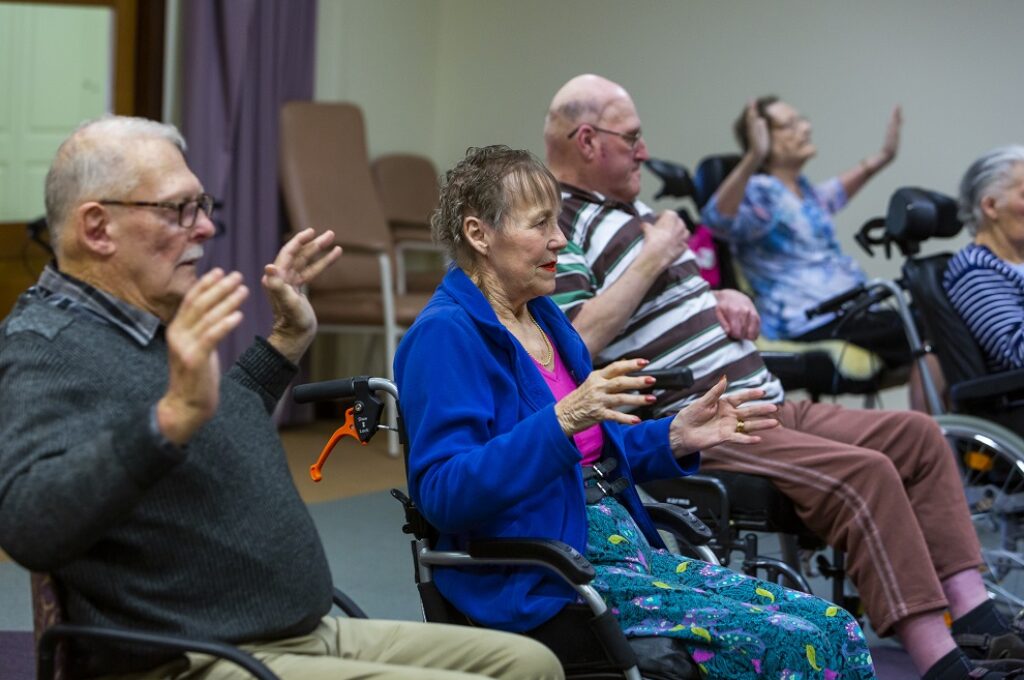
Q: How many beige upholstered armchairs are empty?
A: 2